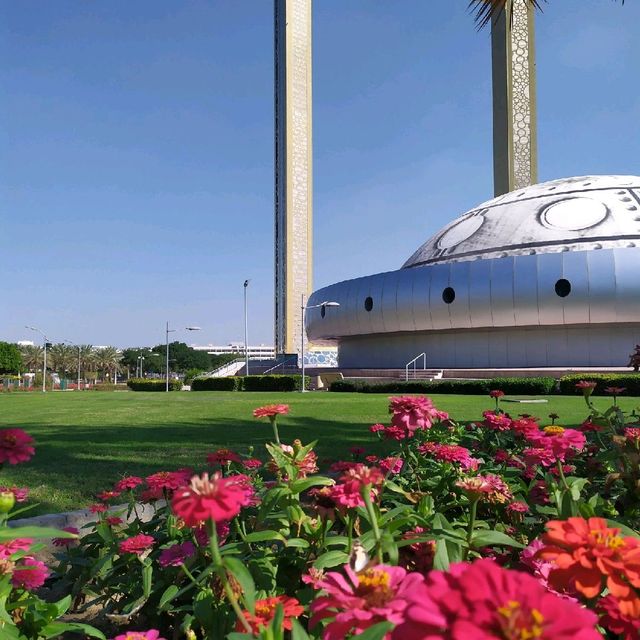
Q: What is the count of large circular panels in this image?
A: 2